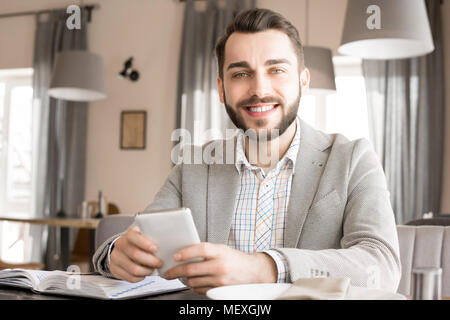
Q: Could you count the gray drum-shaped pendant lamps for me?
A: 3